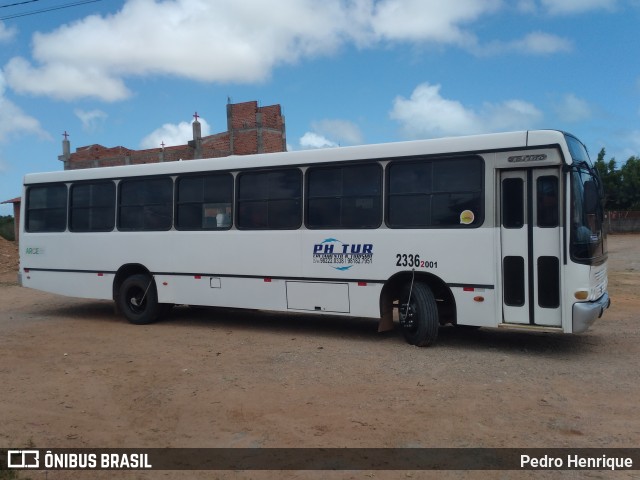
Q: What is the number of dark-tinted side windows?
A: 7